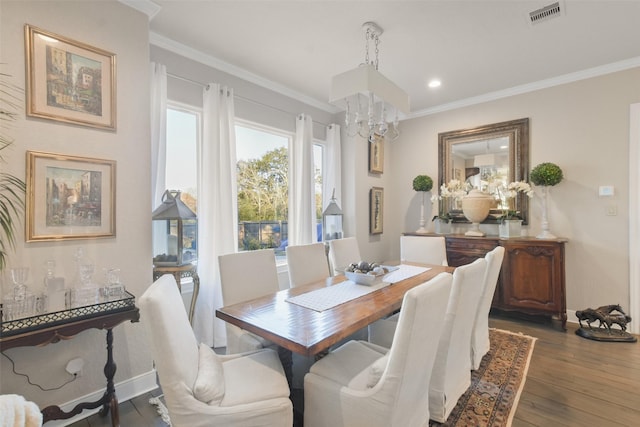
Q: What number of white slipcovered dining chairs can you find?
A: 8